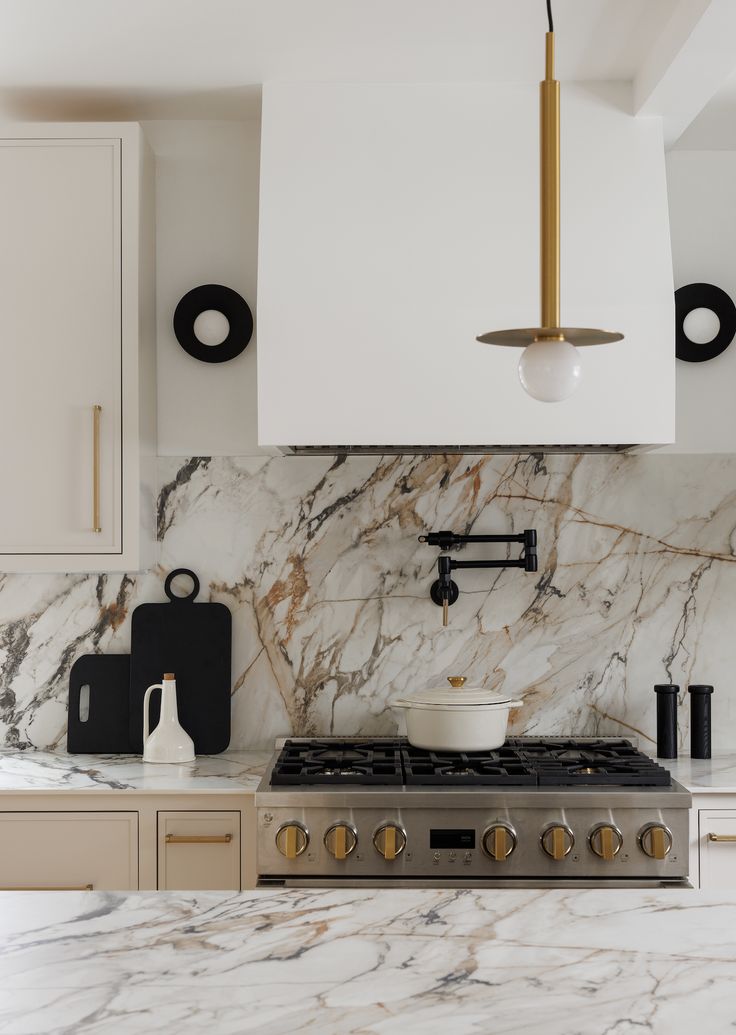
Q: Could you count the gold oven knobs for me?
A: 7